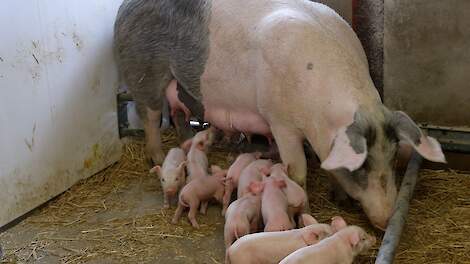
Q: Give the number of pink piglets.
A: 10